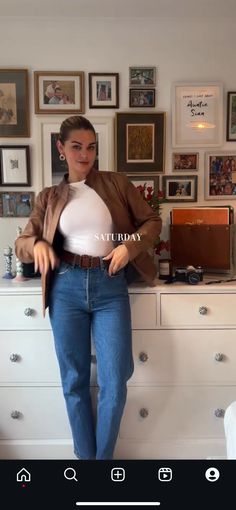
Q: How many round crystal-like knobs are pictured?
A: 8